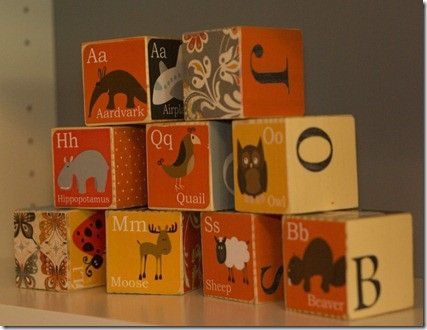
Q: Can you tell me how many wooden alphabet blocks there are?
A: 9